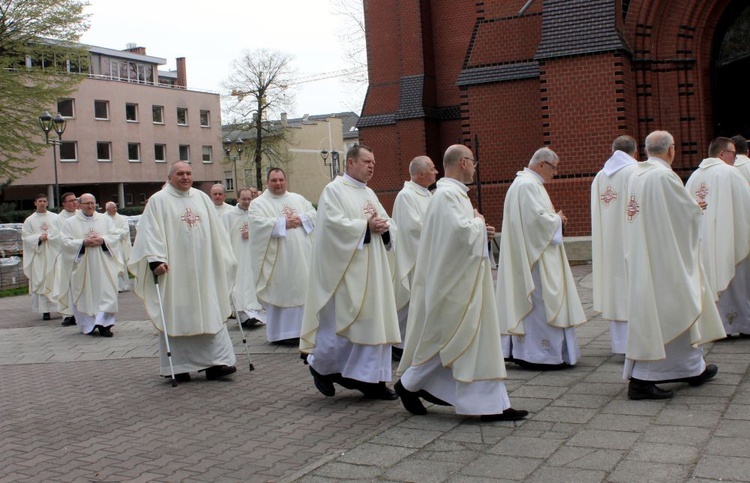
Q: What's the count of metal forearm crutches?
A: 2